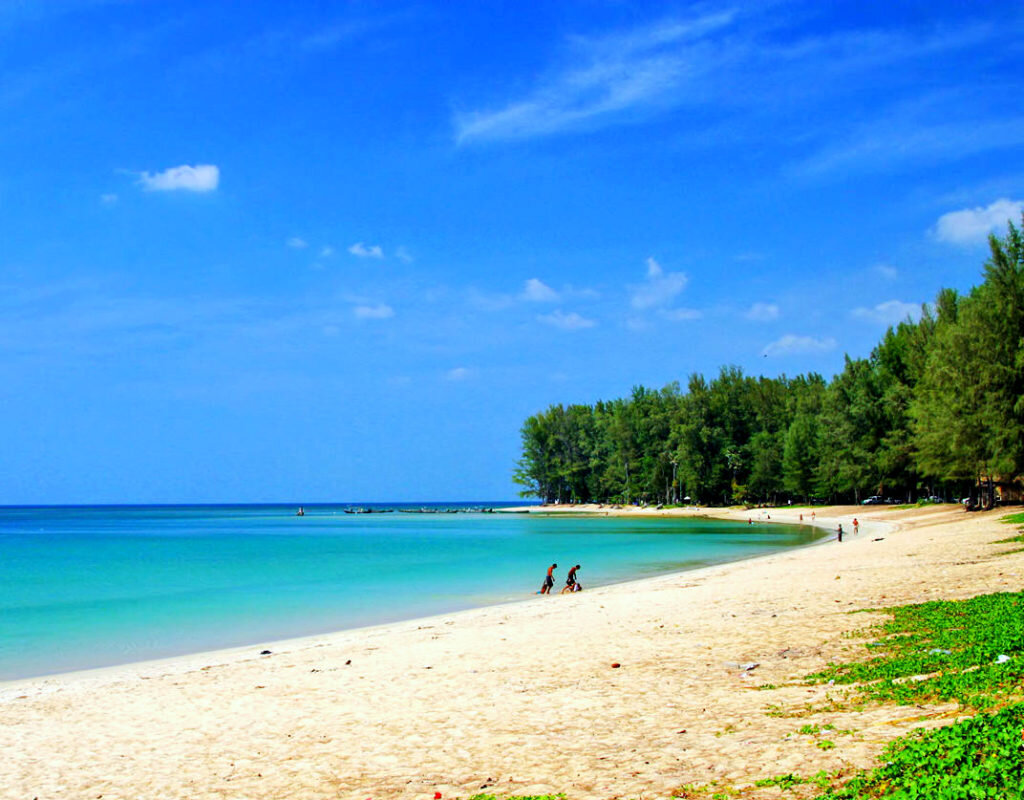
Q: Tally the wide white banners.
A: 0